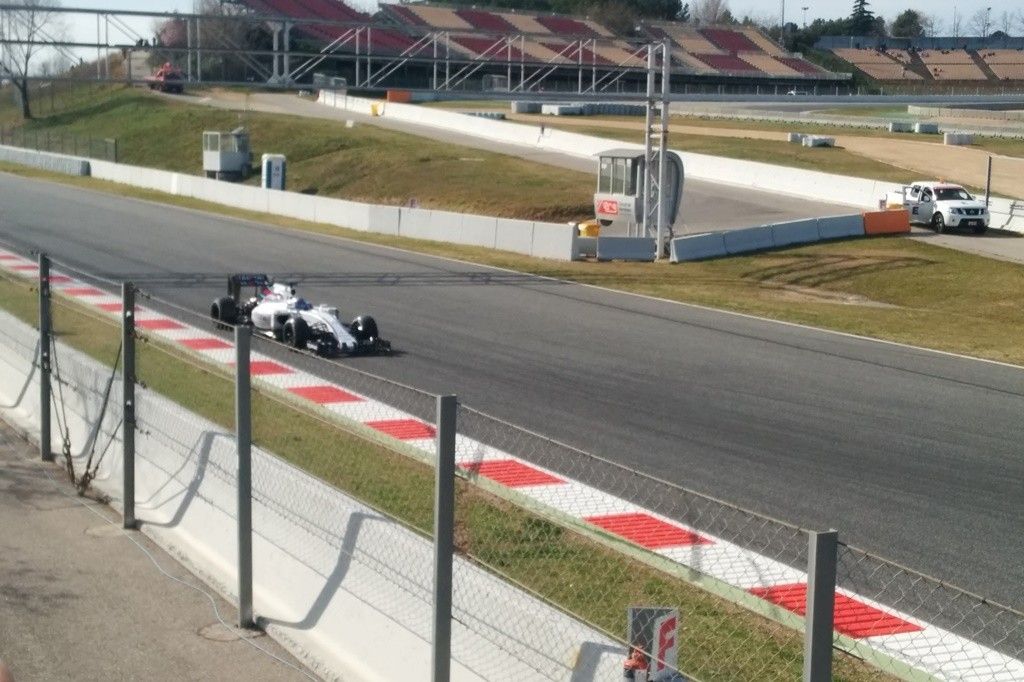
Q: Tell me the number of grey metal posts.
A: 5